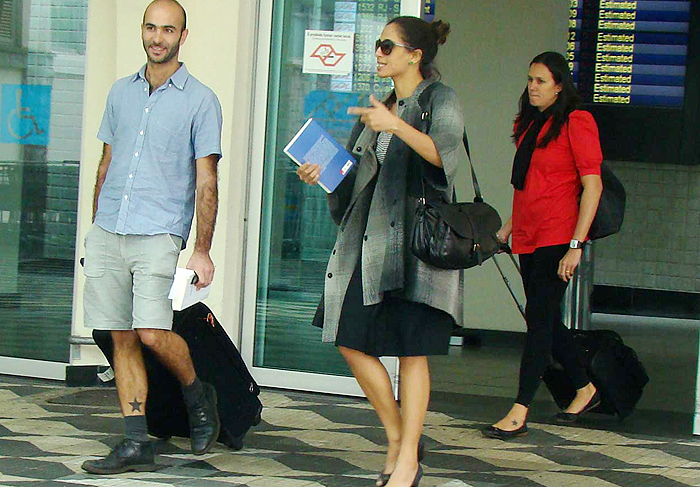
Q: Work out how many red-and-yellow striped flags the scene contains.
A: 0